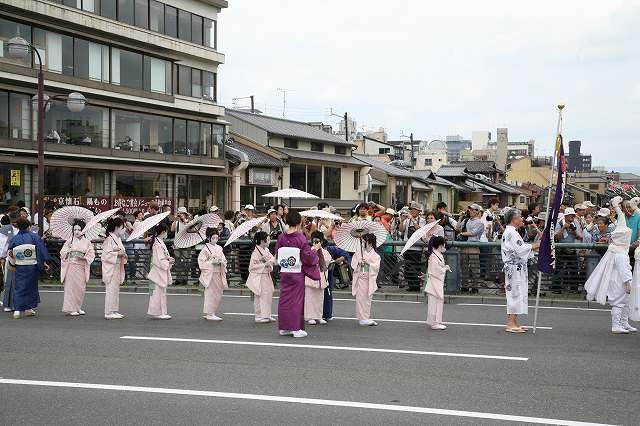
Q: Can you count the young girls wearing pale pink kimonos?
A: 8